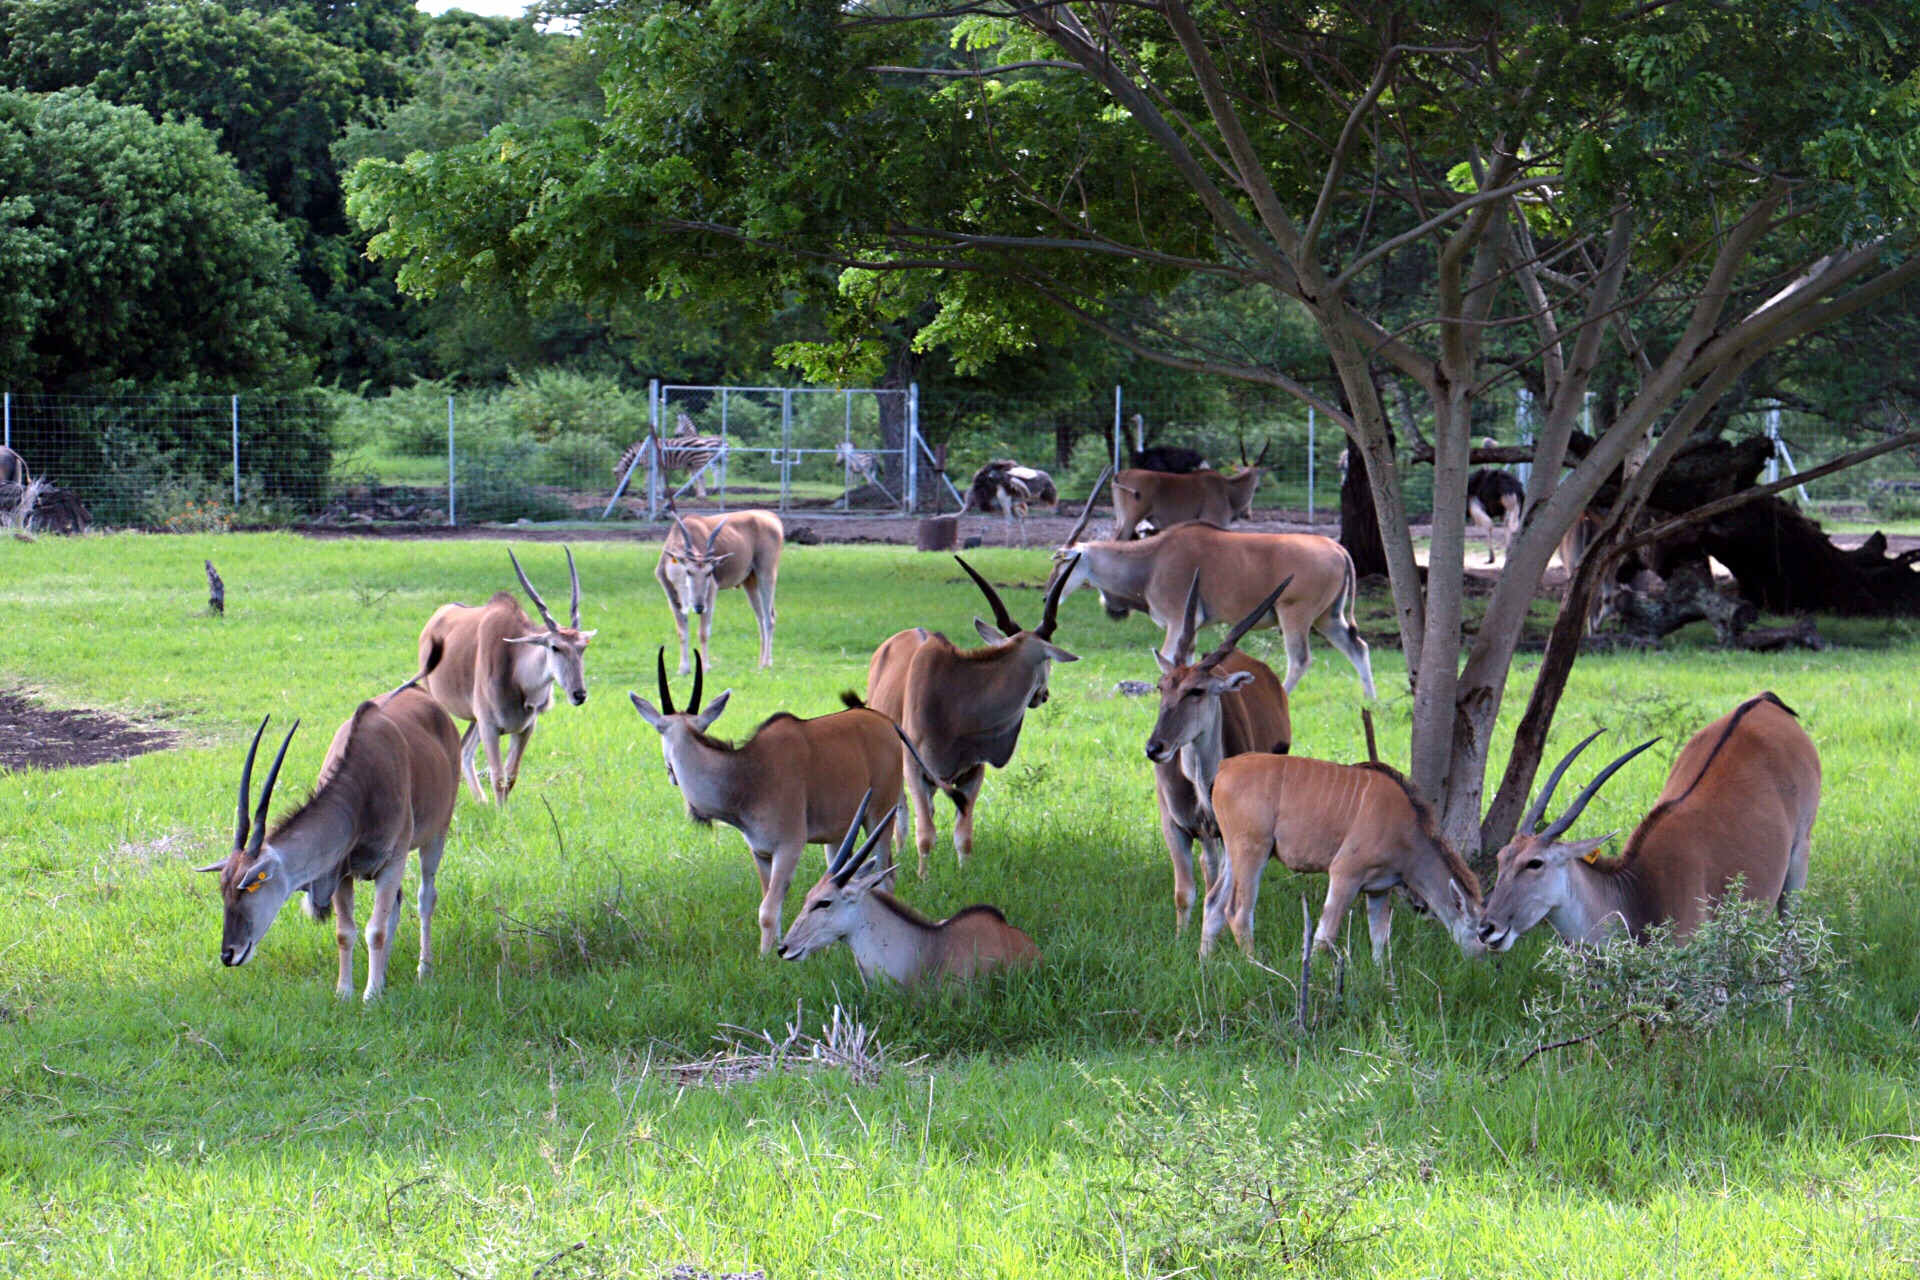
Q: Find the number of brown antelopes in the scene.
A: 11